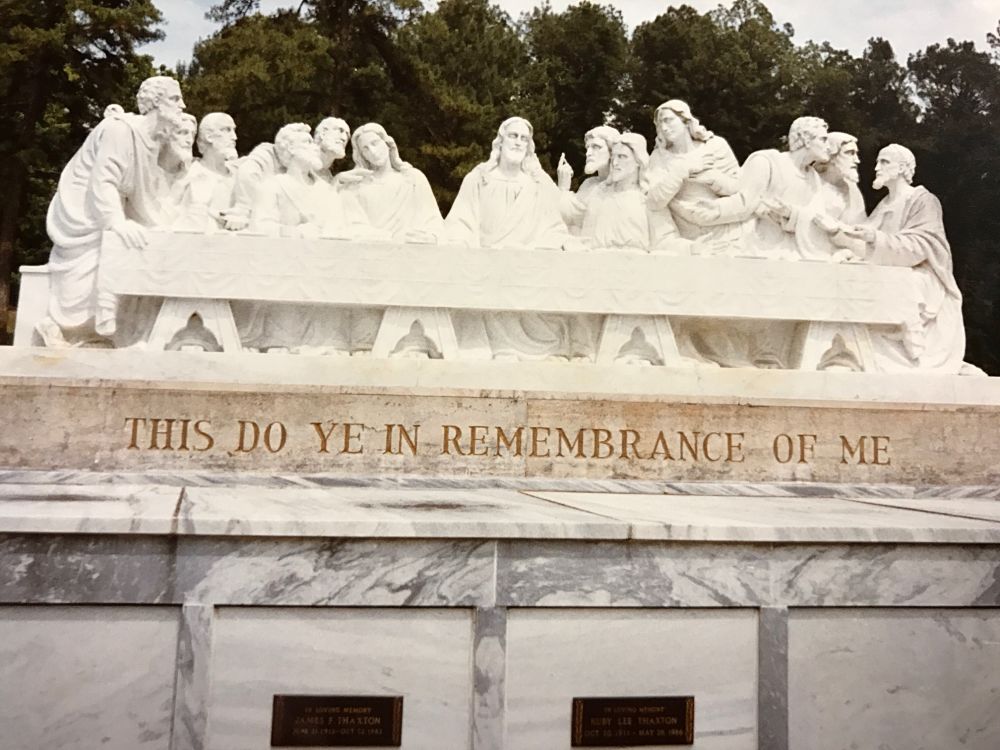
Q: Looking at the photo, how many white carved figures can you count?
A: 13